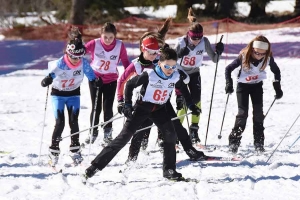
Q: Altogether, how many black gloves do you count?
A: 10